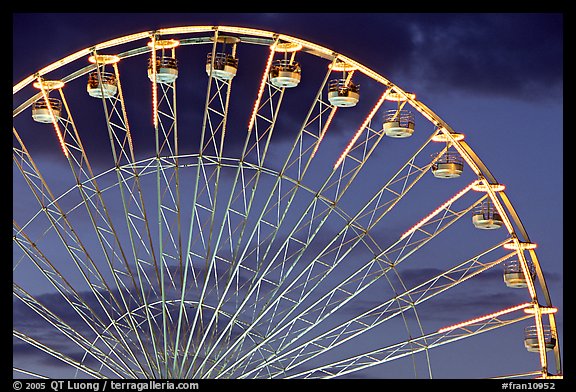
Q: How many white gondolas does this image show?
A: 11